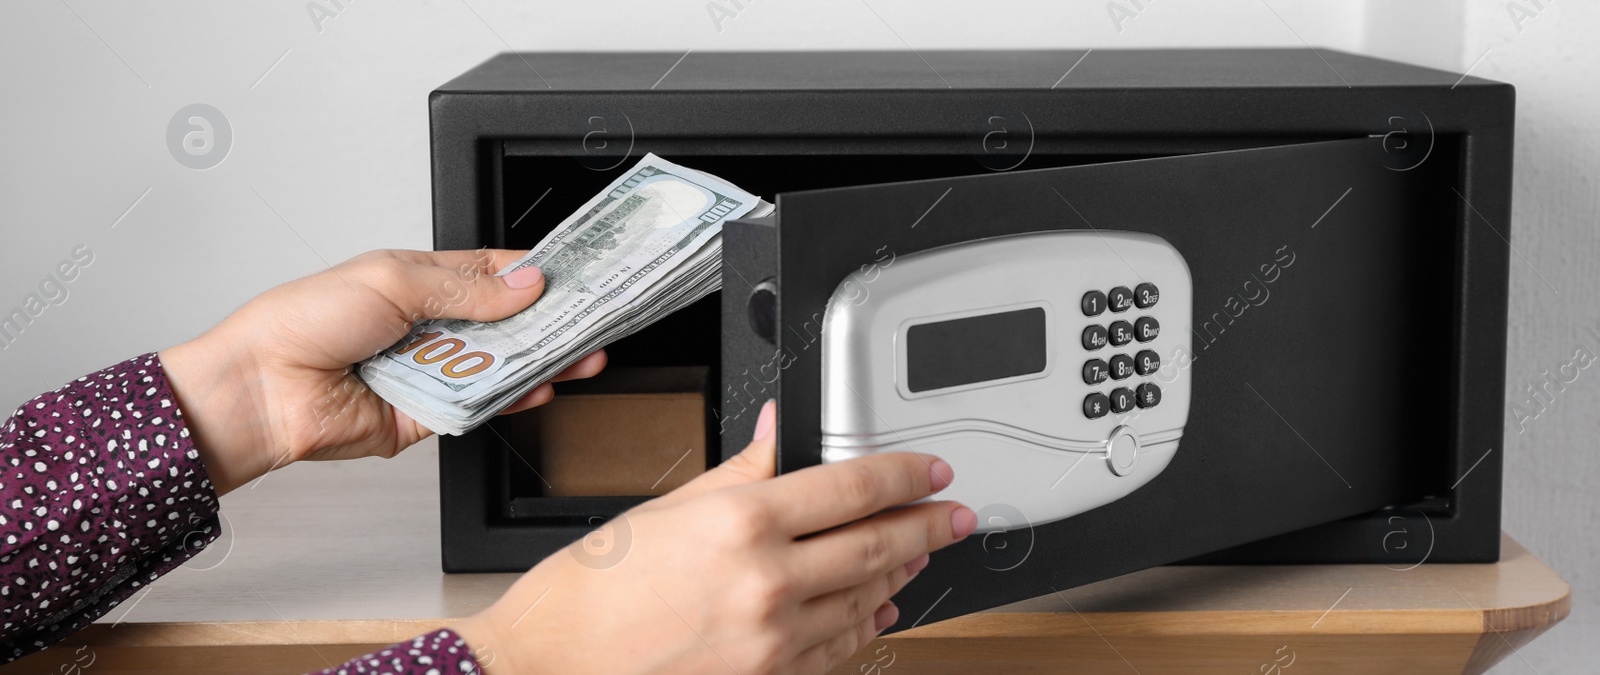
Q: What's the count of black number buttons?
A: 10